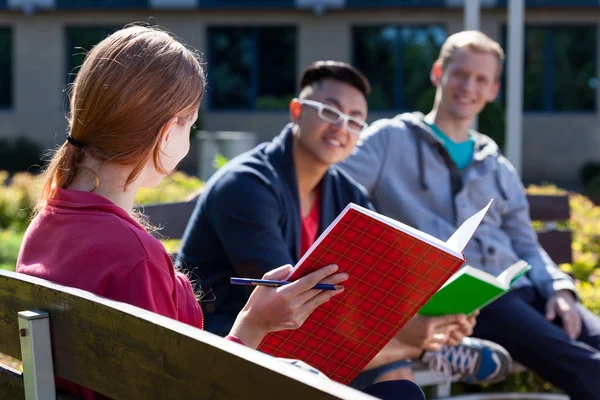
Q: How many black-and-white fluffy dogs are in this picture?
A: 0